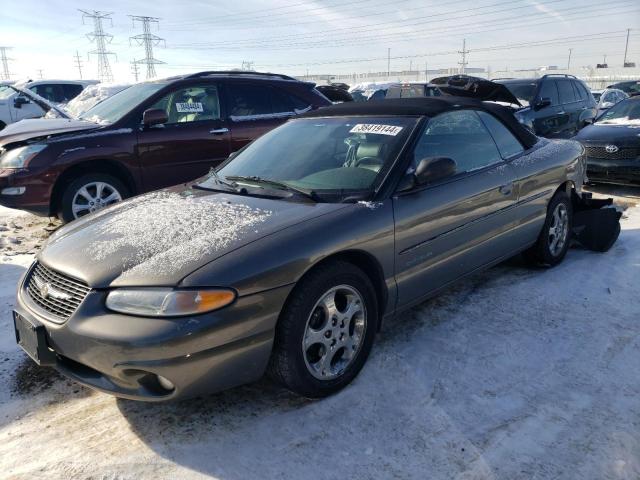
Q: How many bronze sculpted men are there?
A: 0